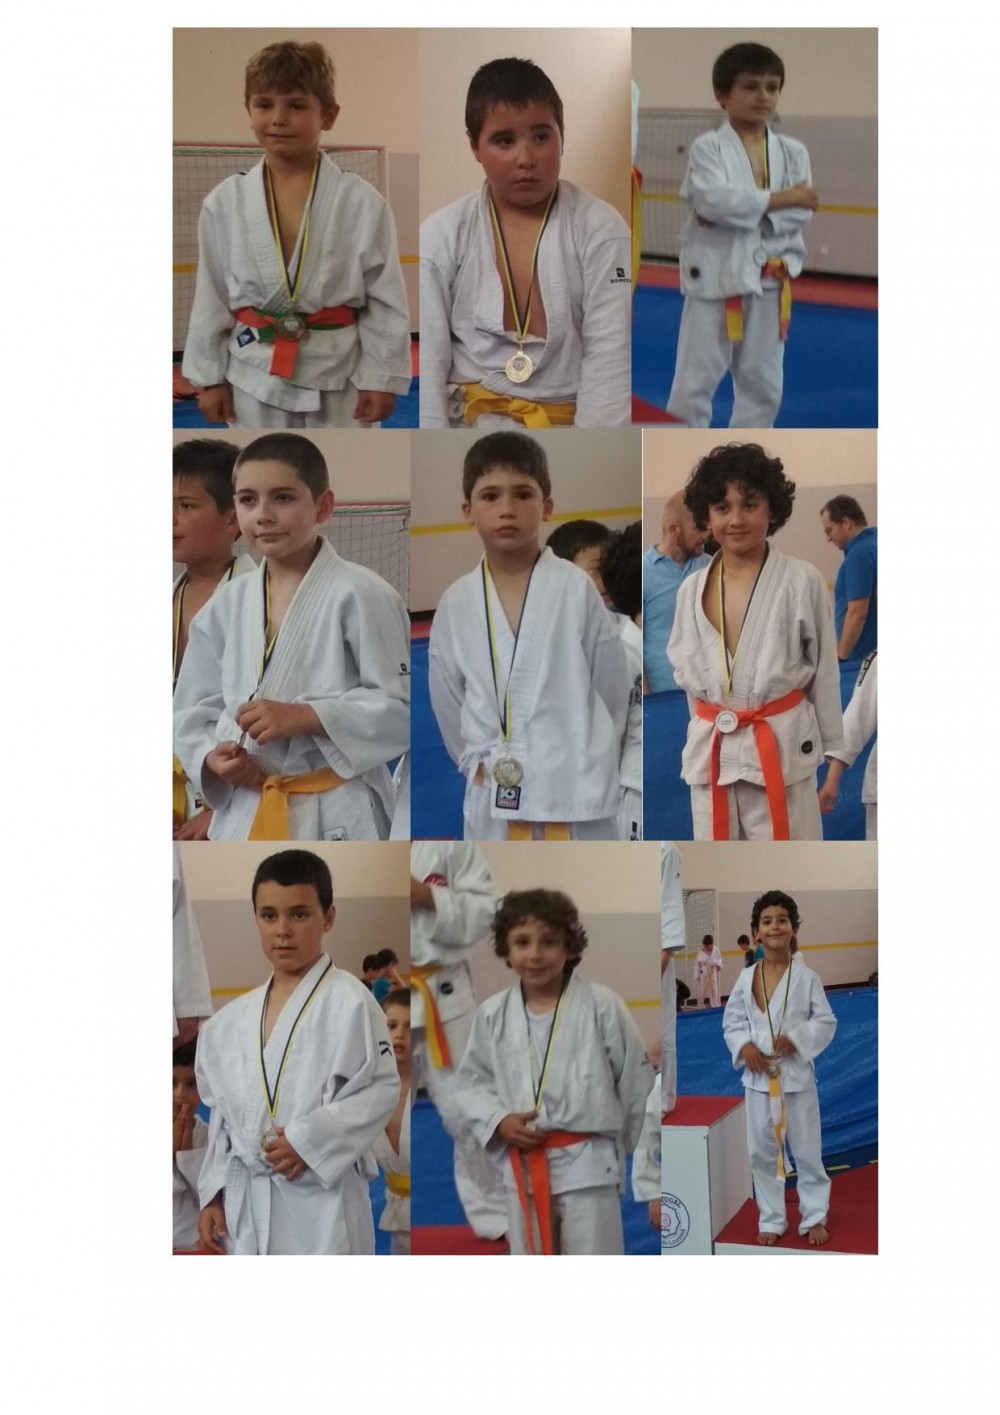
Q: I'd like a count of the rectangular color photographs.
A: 9